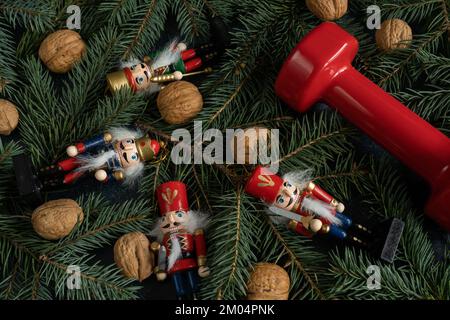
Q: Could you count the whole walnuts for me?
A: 9